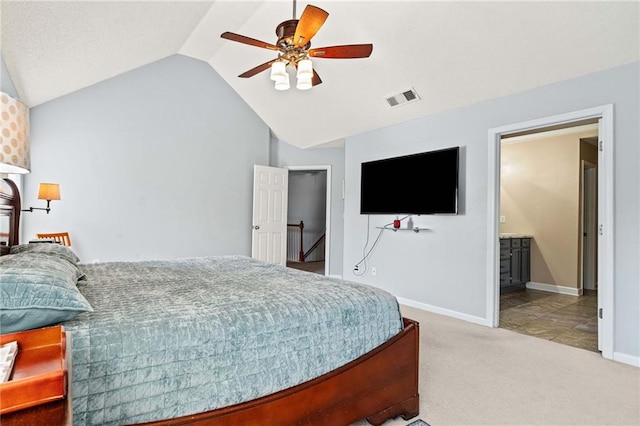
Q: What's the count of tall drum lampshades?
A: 1